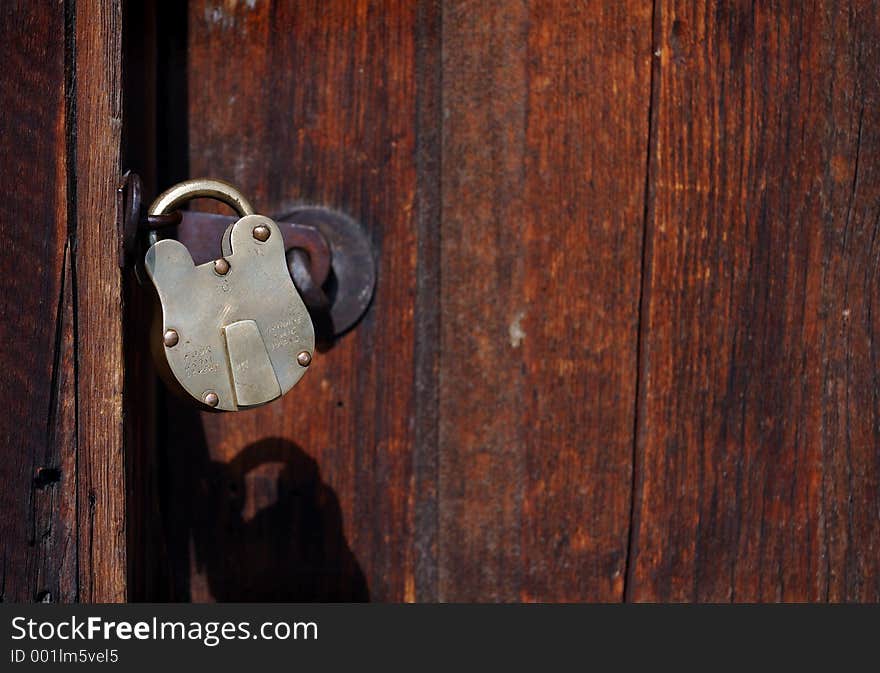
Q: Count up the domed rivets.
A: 5